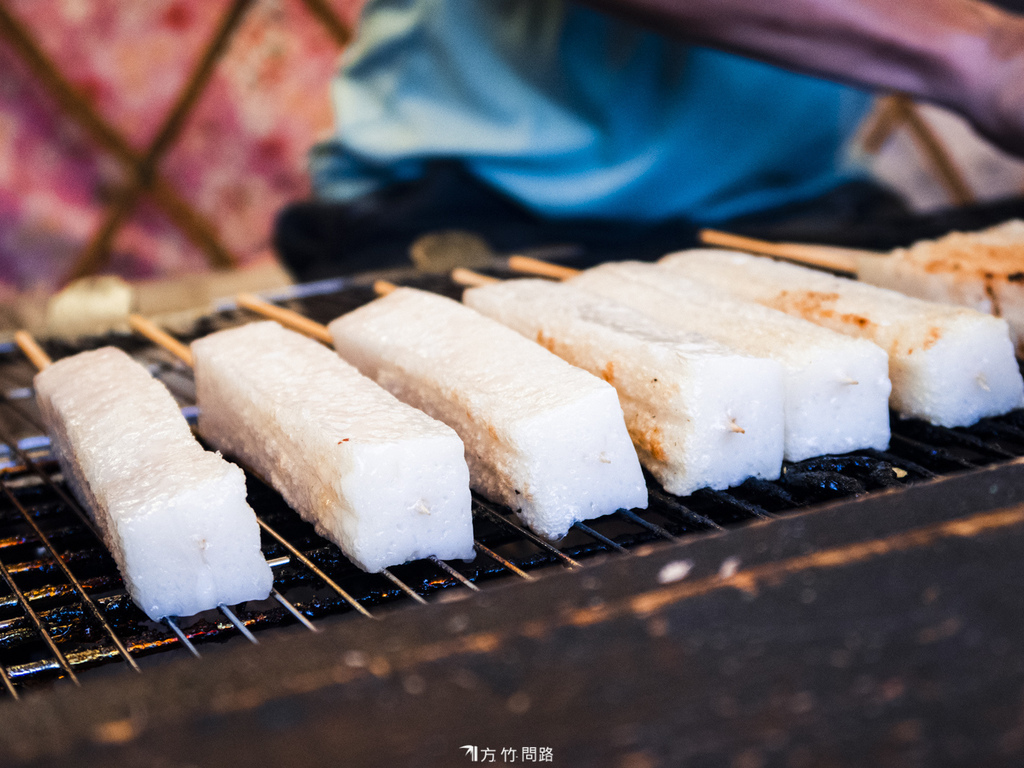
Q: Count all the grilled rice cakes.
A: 7